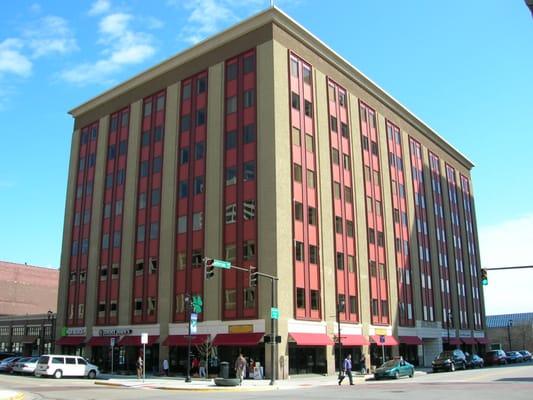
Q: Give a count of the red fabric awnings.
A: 12